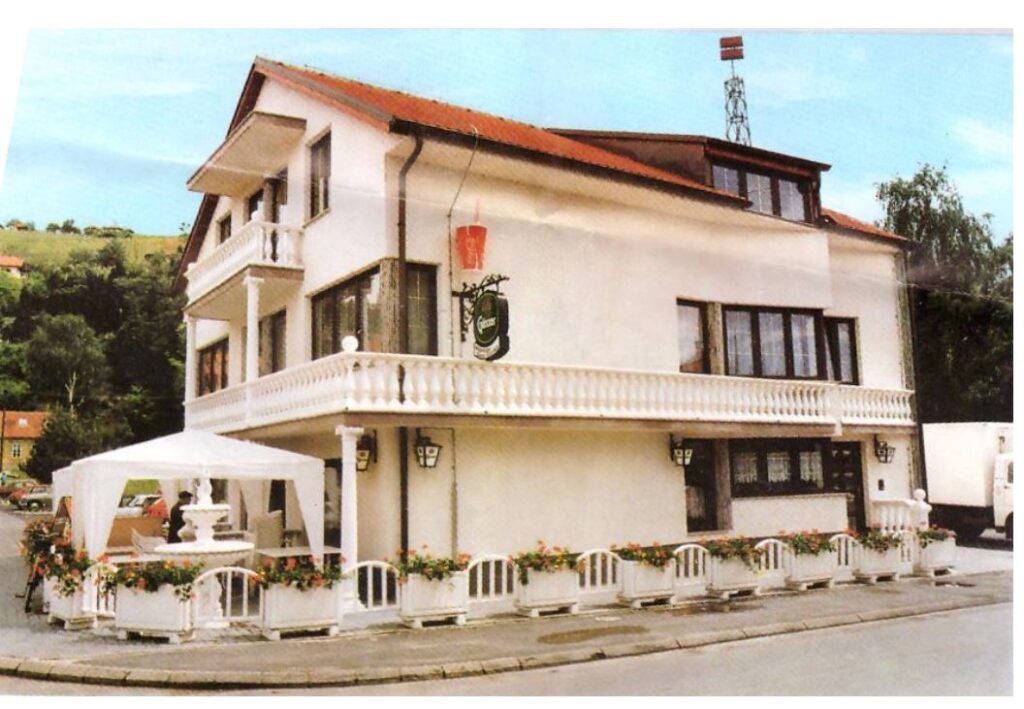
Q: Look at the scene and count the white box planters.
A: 10